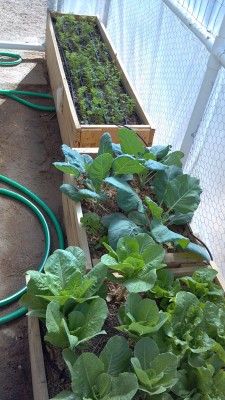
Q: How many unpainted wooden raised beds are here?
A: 3